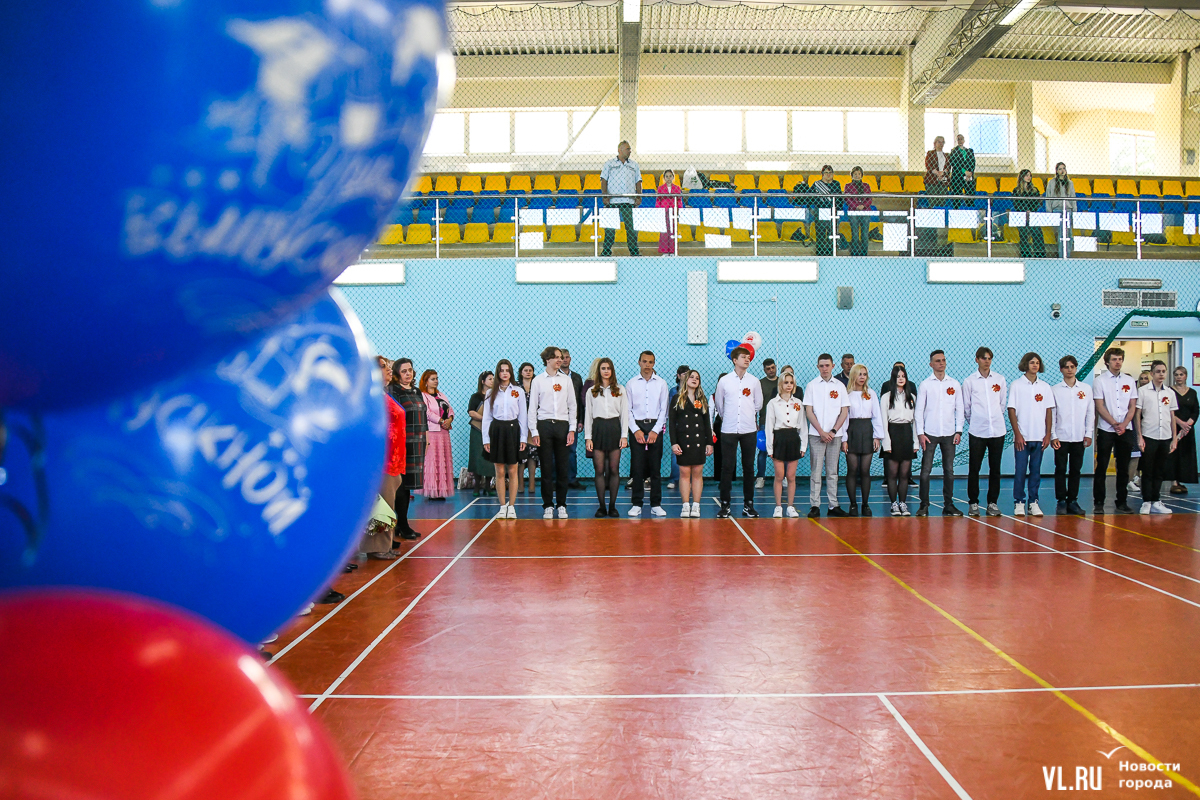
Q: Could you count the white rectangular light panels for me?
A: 4